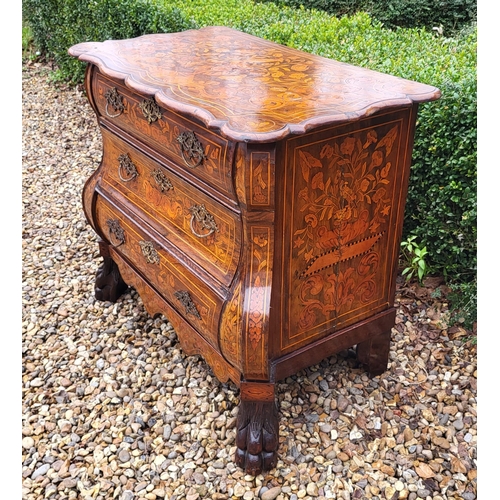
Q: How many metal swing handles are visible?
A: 5